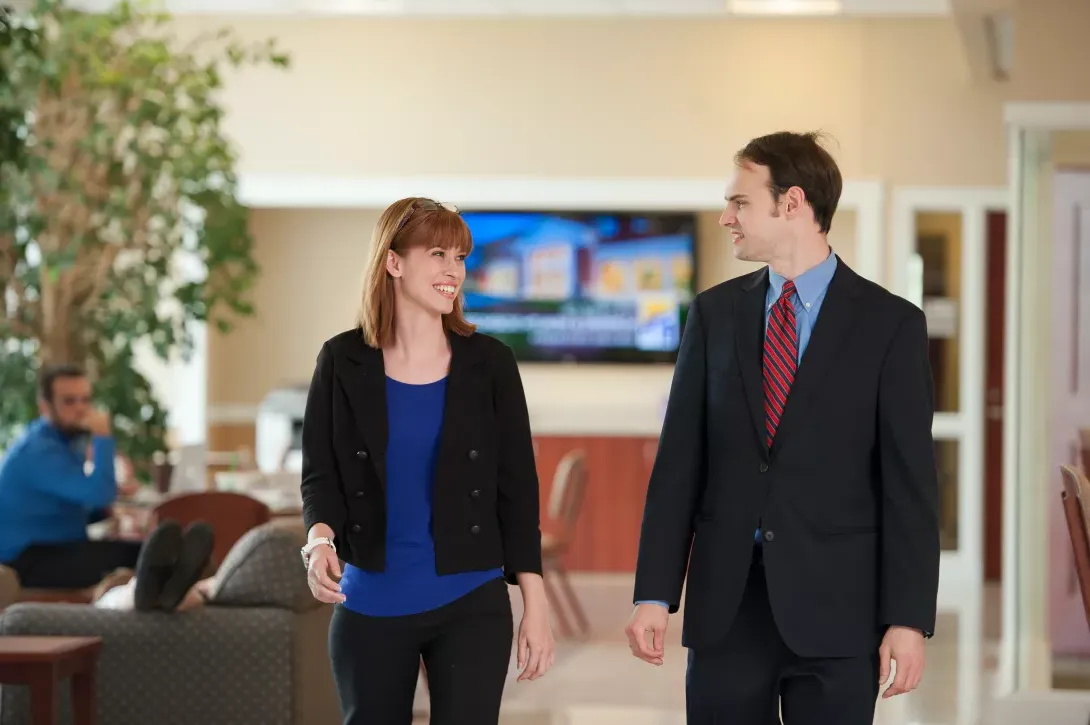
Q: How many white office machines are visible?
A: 1